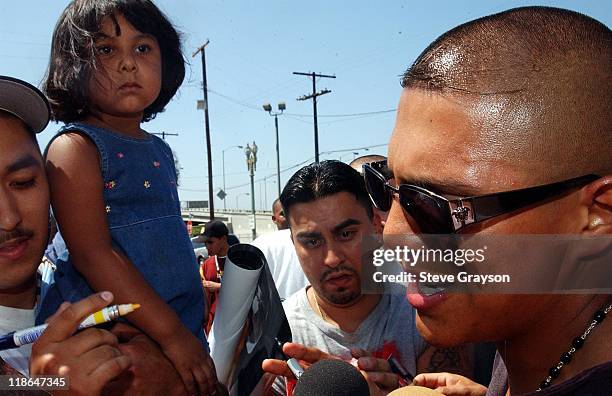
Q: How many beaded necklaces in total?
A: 1